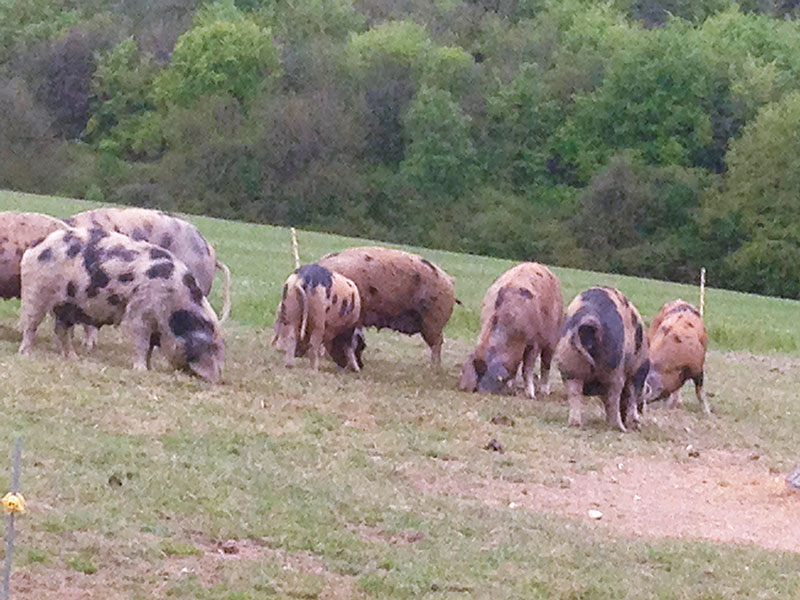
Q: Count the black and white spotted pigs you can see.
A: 2